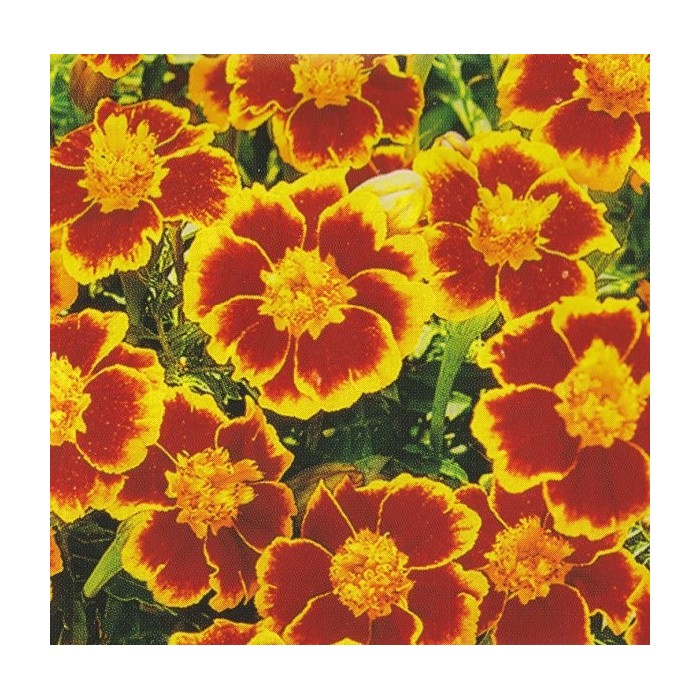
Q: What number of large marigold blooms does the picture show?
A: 10